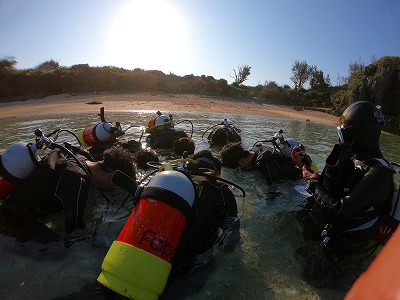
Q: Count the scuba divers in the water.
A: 7